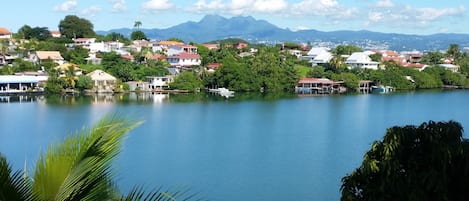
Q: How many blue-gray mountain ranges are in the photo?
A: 1